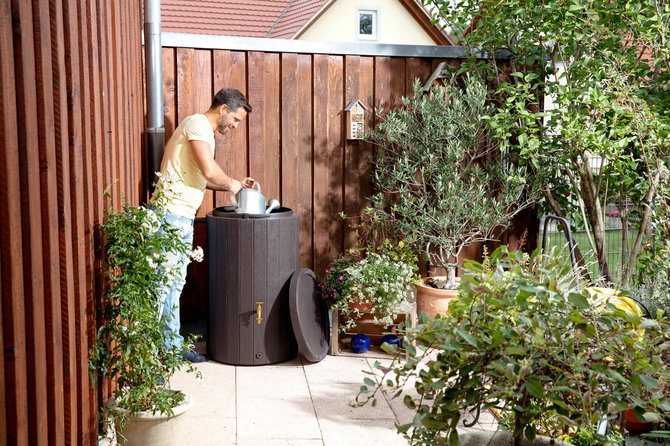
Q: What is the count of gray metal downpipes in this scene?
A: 1